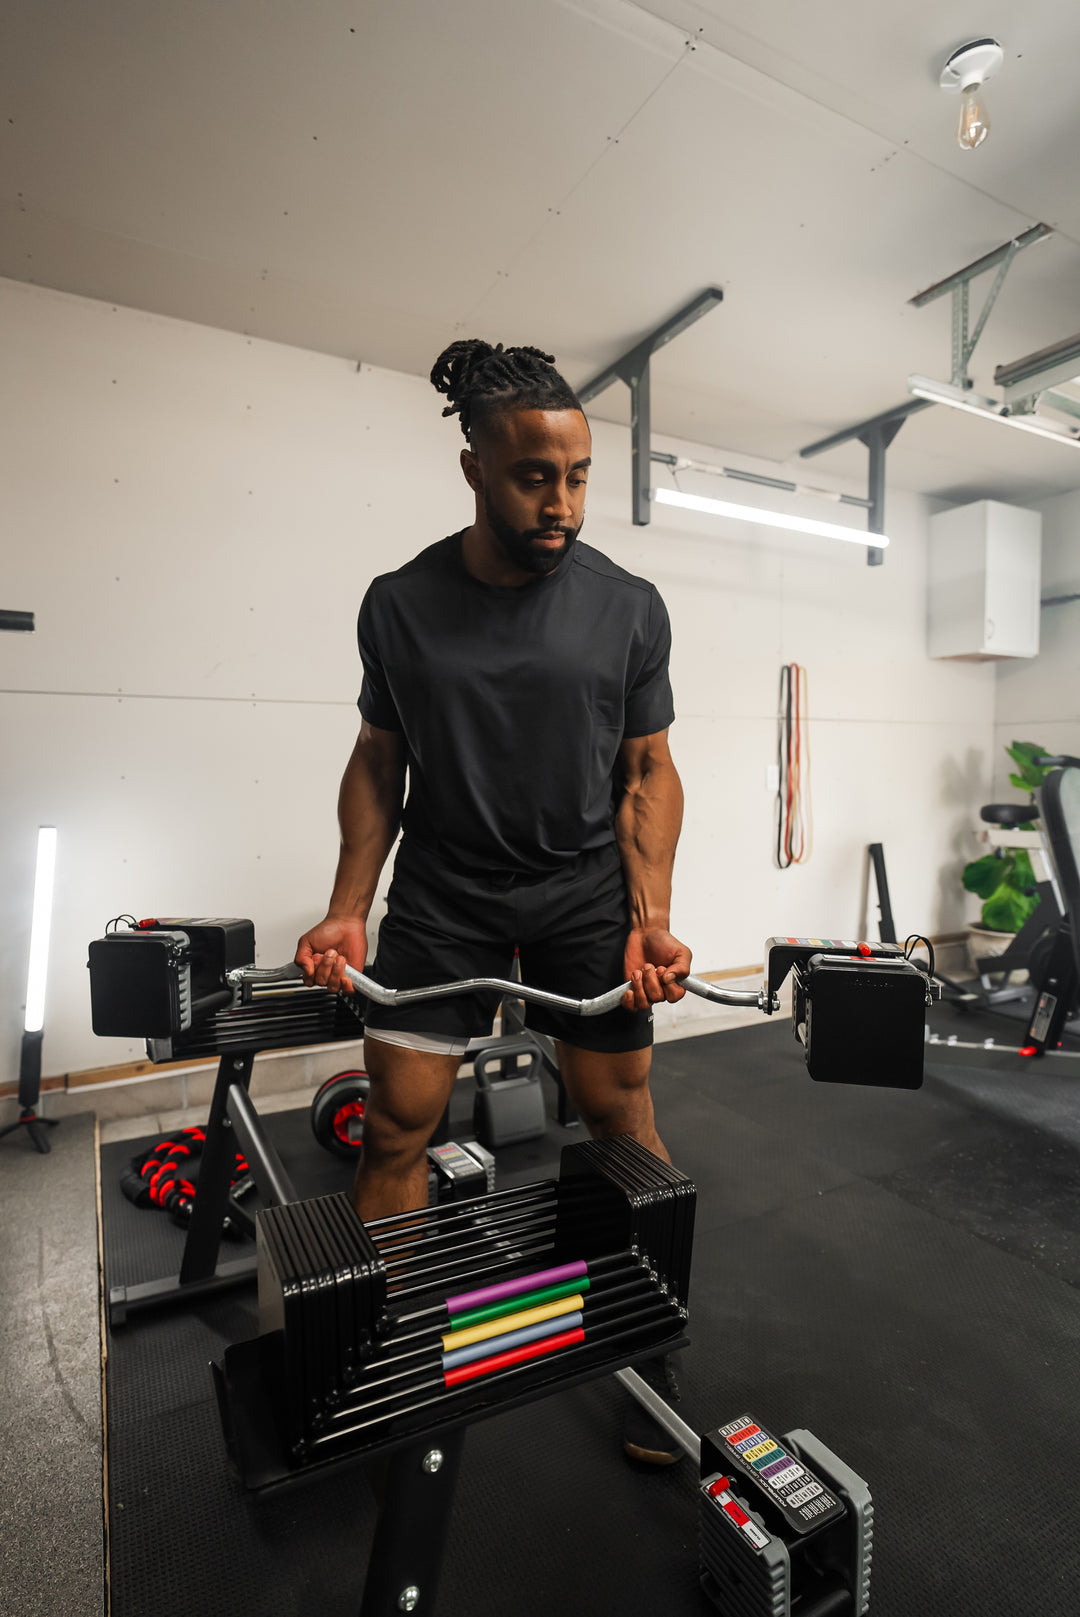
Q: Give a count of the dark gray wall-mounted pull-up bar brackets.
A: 2